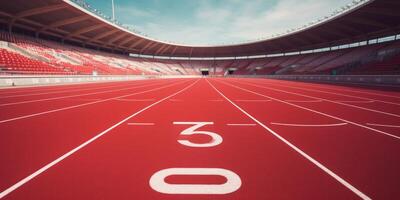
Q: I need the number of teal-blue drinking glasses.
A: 0